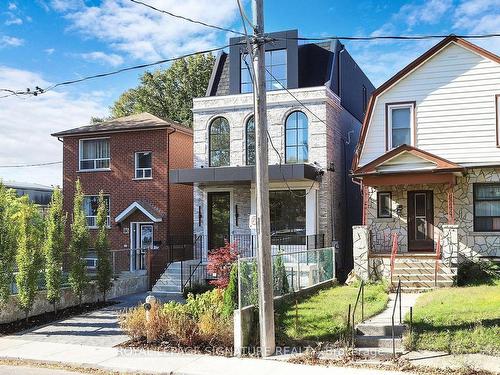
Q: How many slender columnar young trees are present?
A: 5